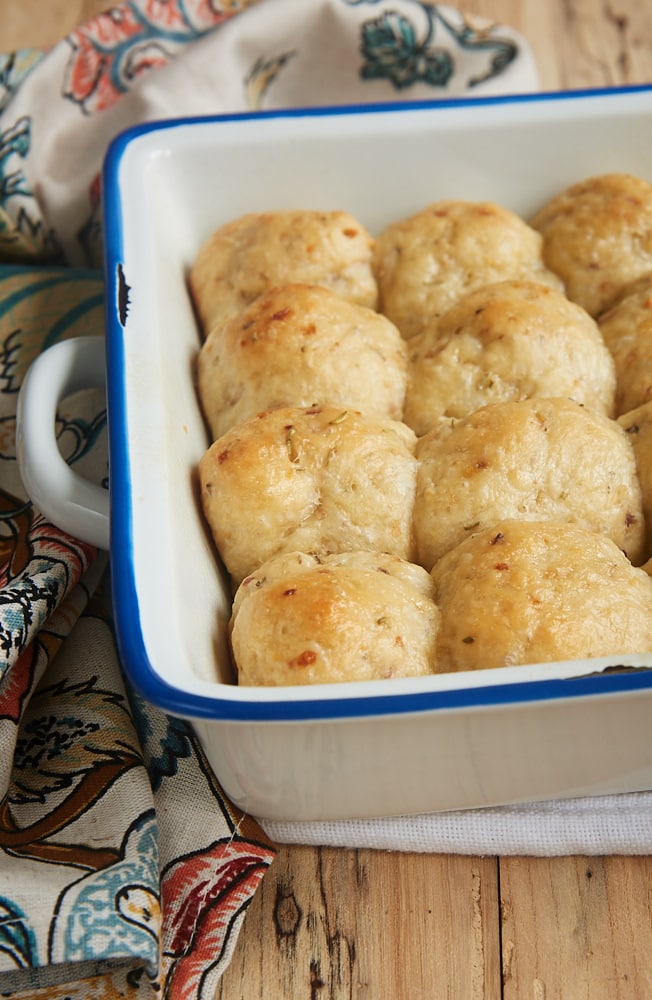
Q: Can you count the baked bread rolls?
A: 11